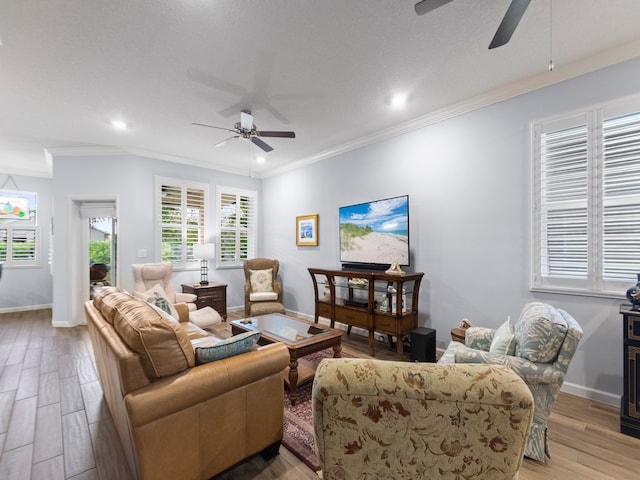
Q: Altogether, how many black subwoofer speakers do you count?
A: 1